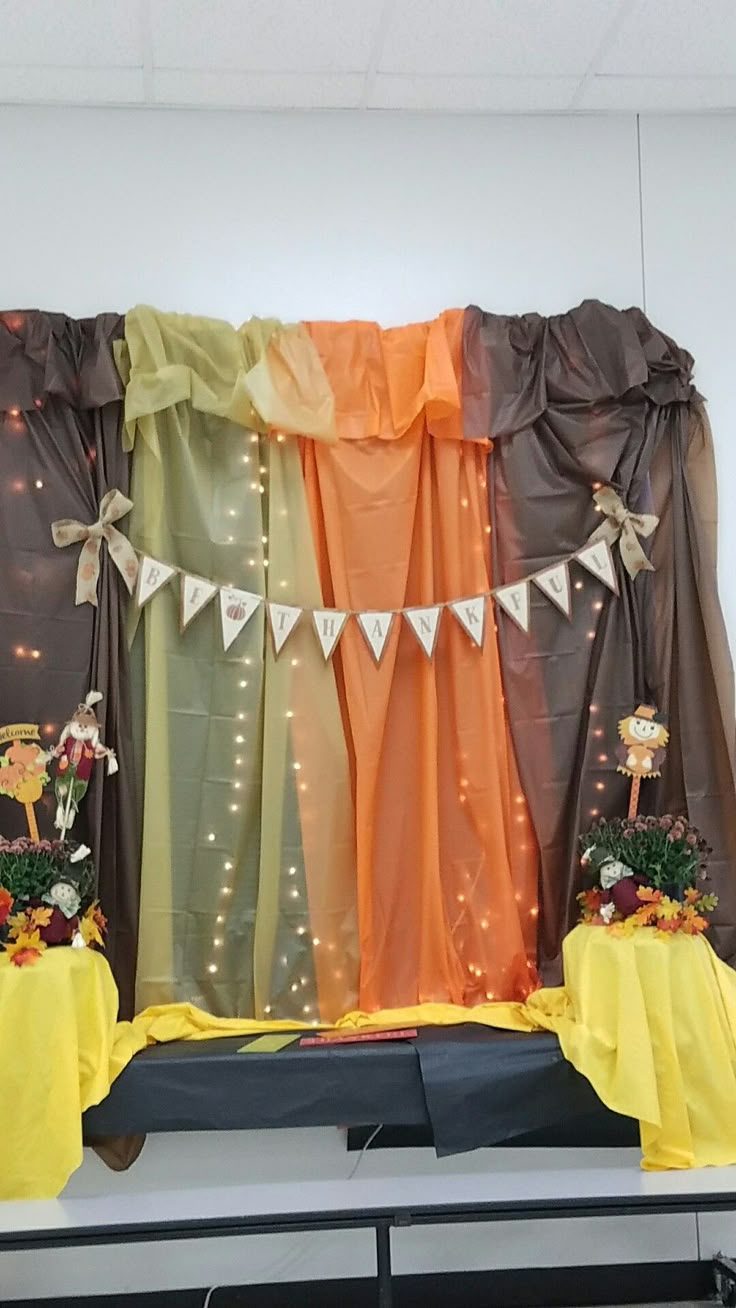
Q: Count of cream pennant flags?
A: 11